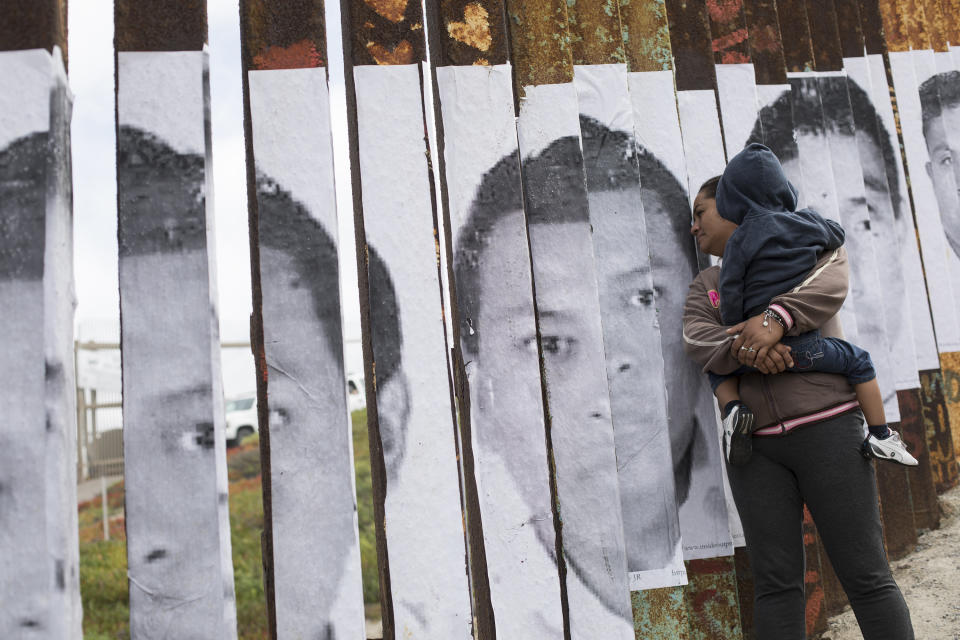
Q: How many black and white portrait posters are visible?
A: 4